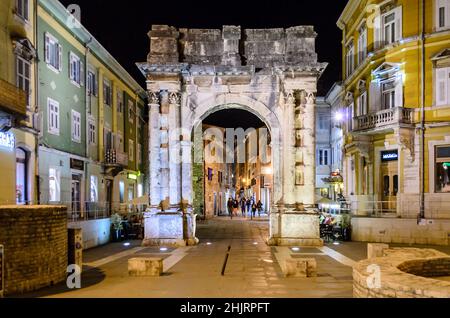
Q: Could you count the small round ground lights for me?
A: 6